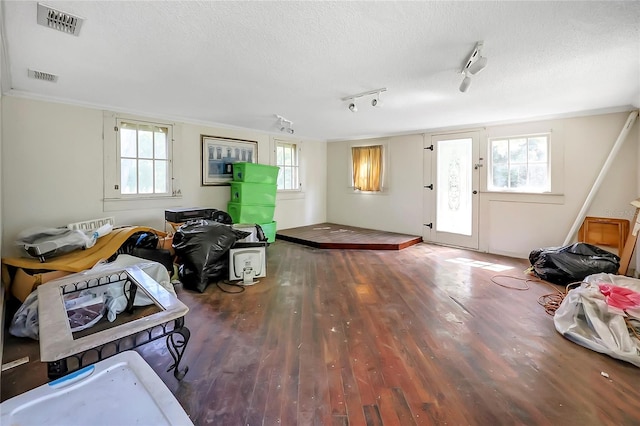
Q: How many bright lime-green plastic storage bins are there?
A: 4